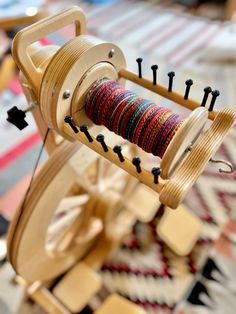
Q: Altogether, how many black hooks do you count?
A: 12